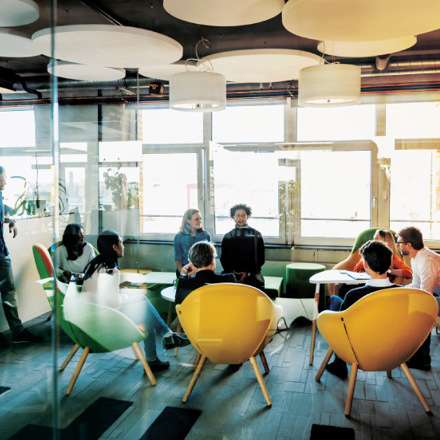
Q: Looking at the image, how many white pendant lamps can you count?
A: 2